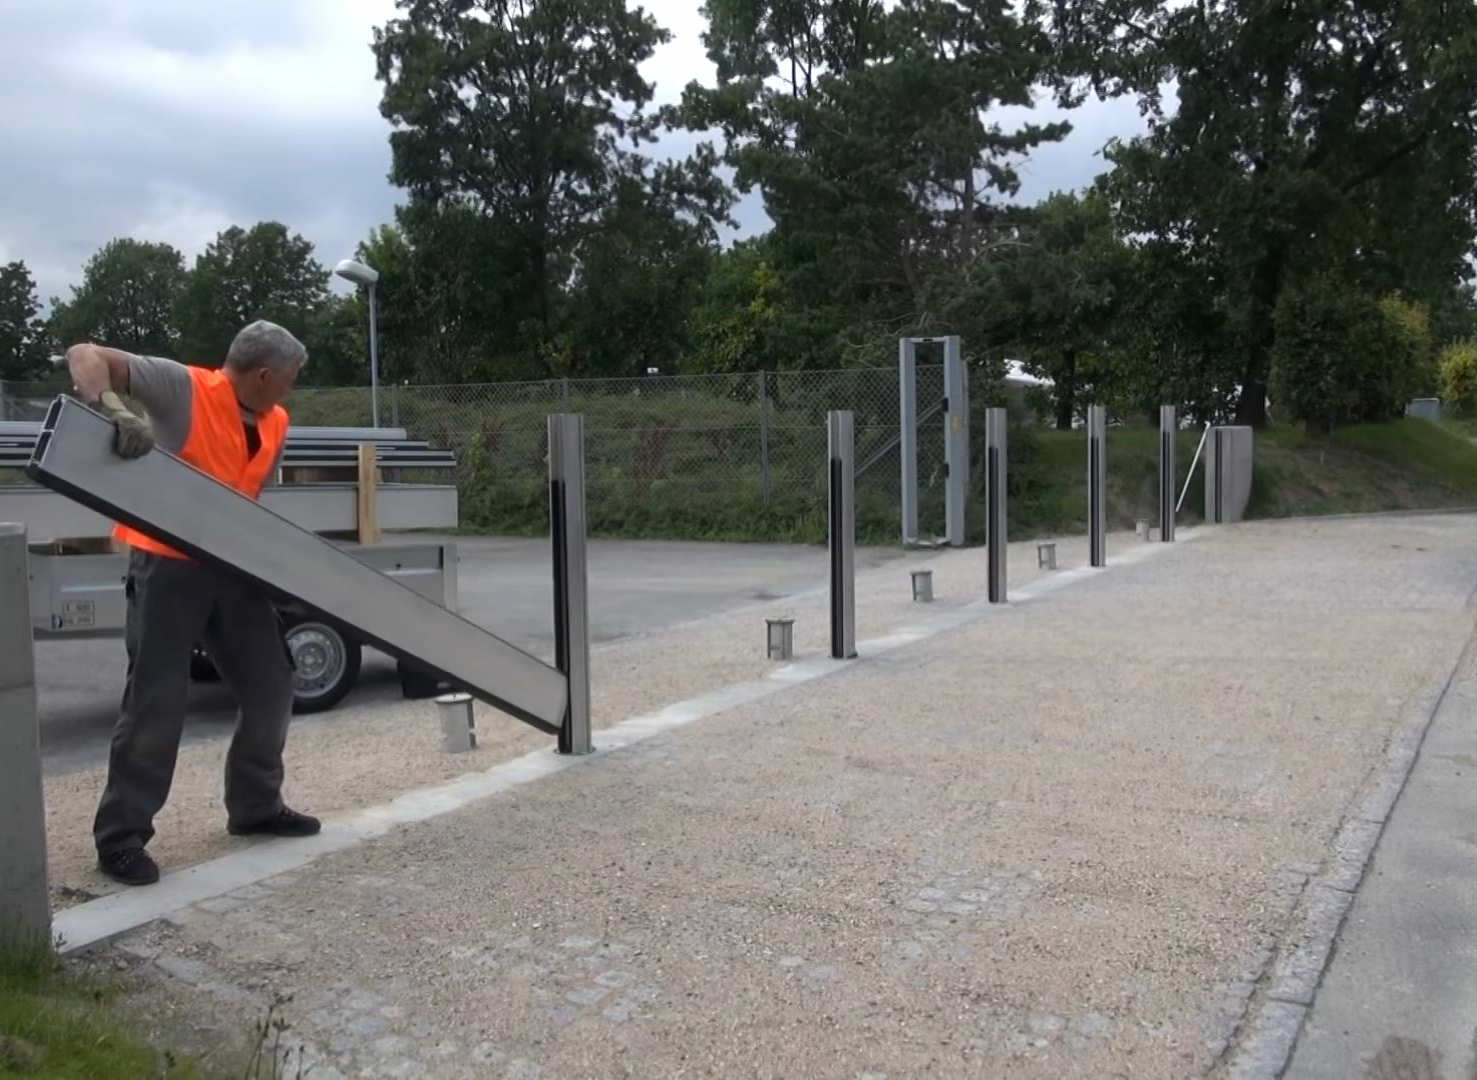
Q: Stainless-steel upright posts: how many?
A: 5